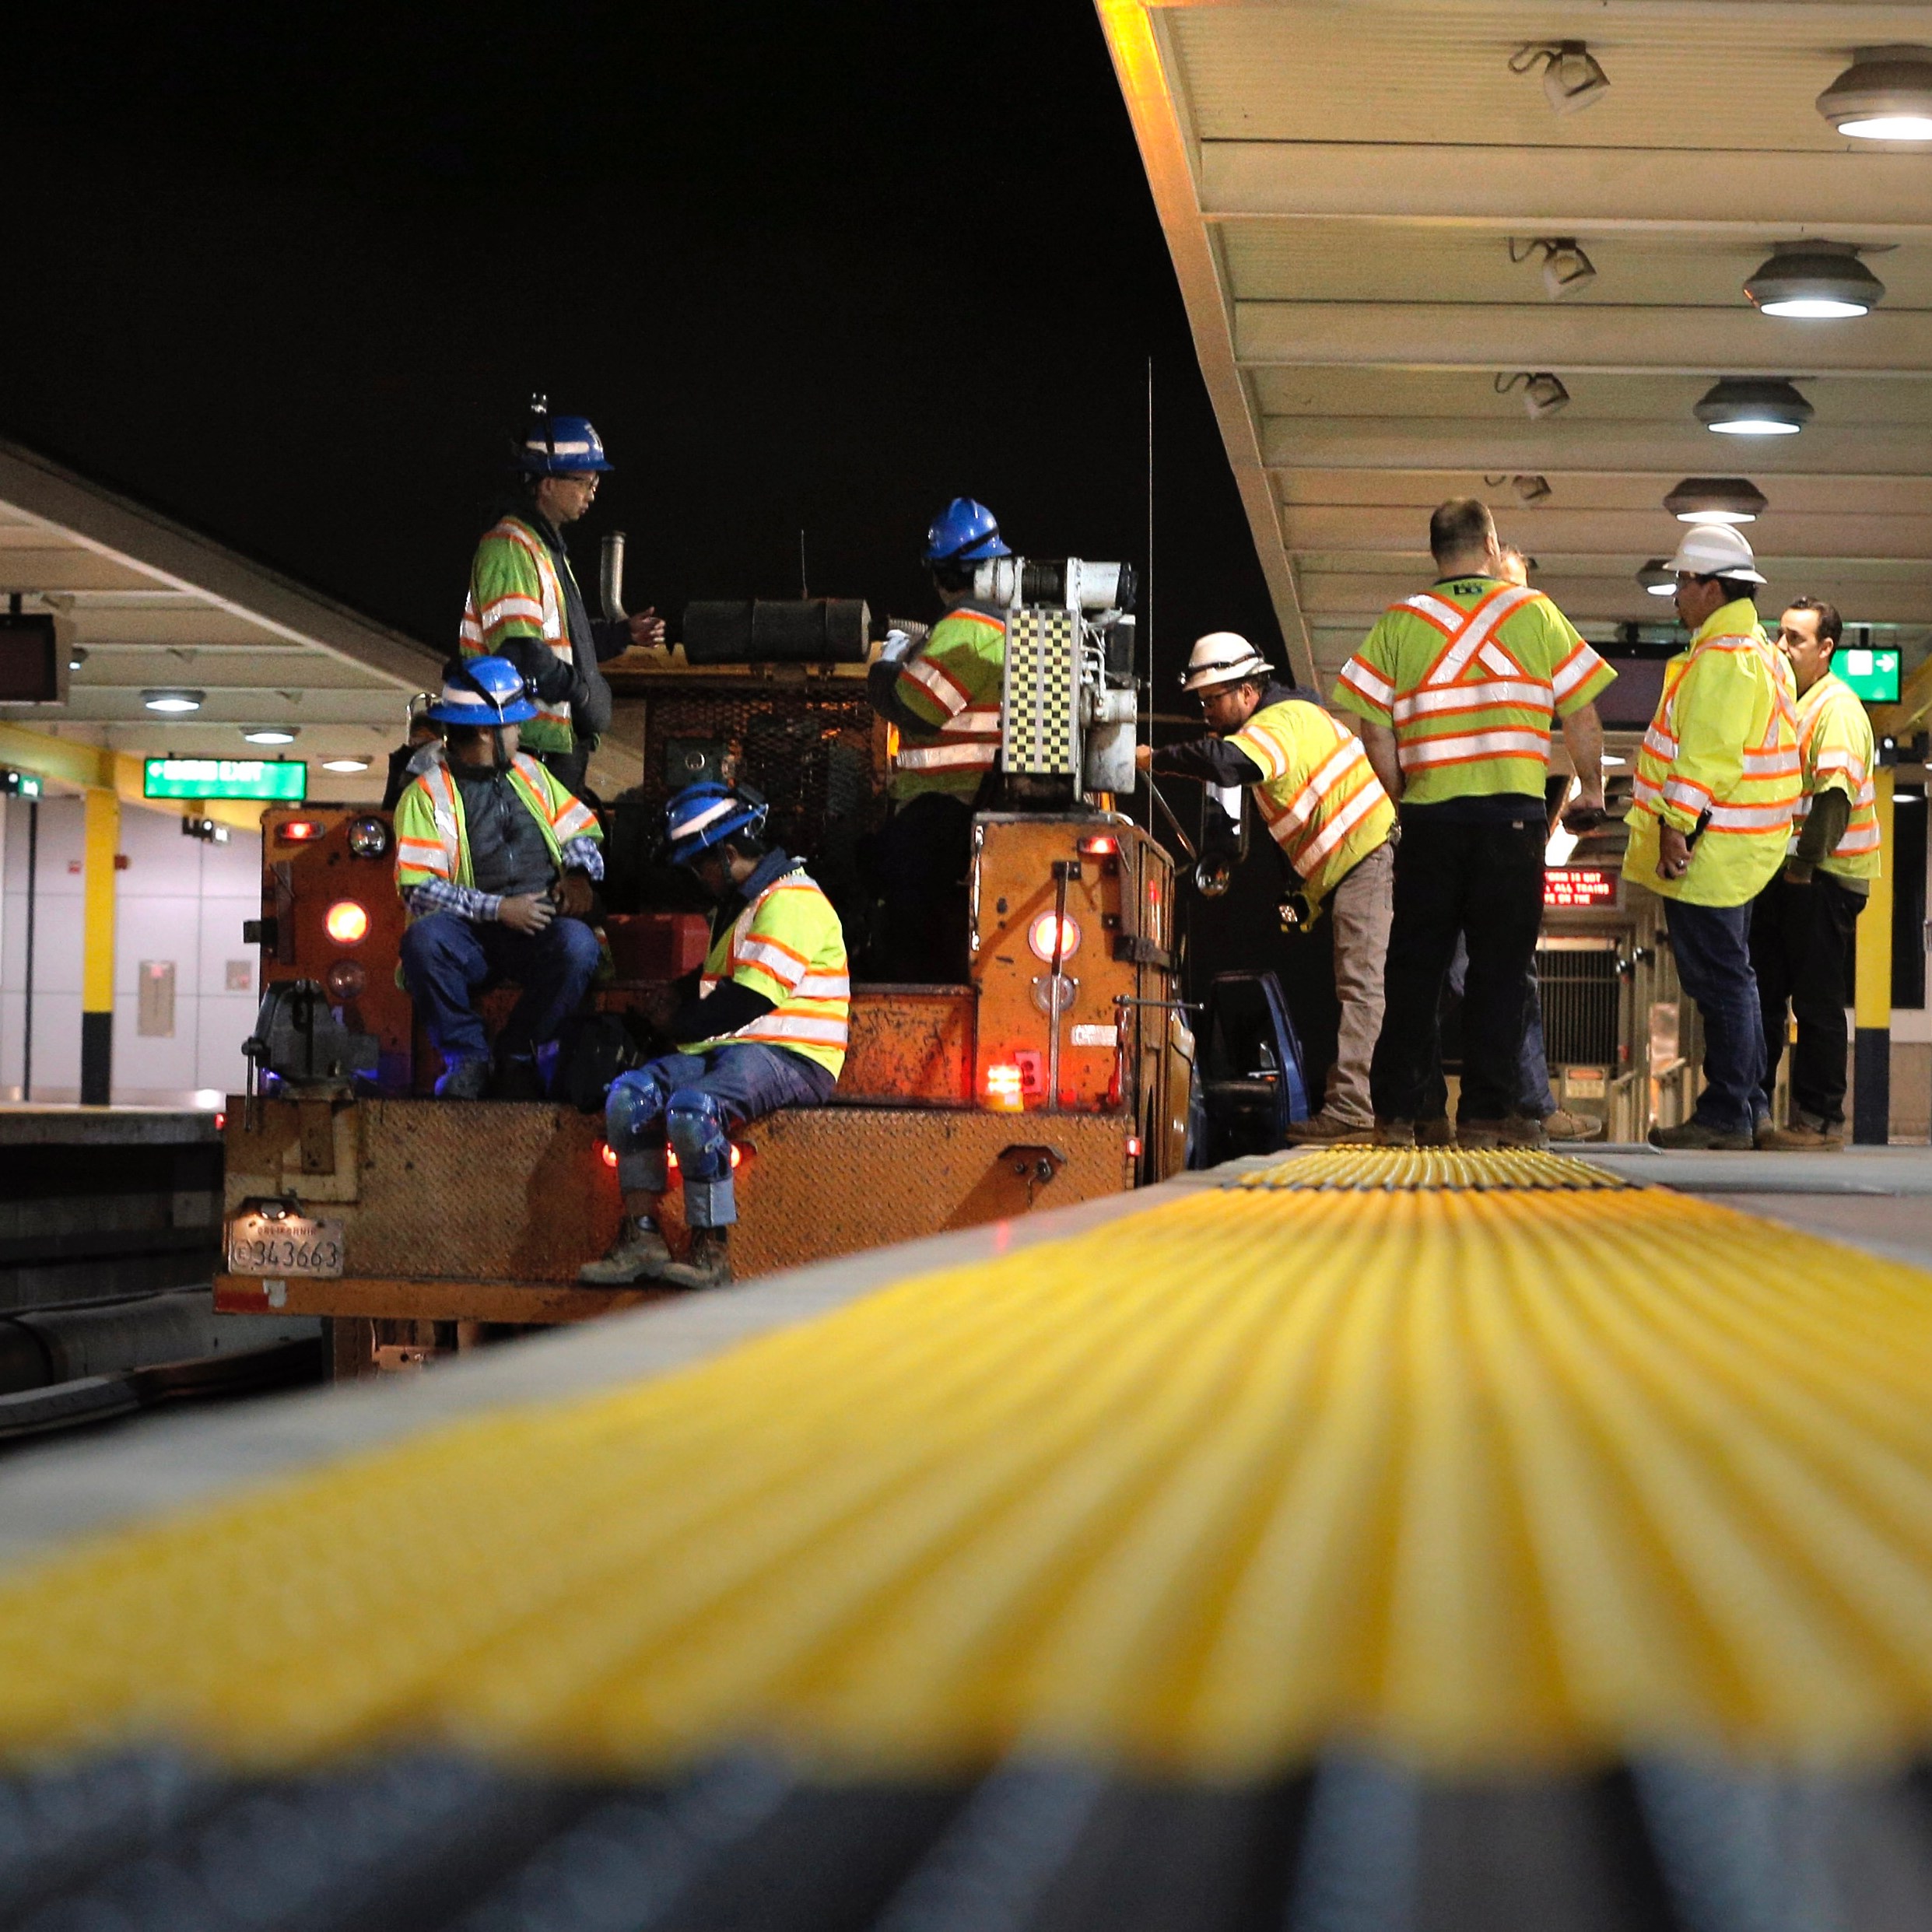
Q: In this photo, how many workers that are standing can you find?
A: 7